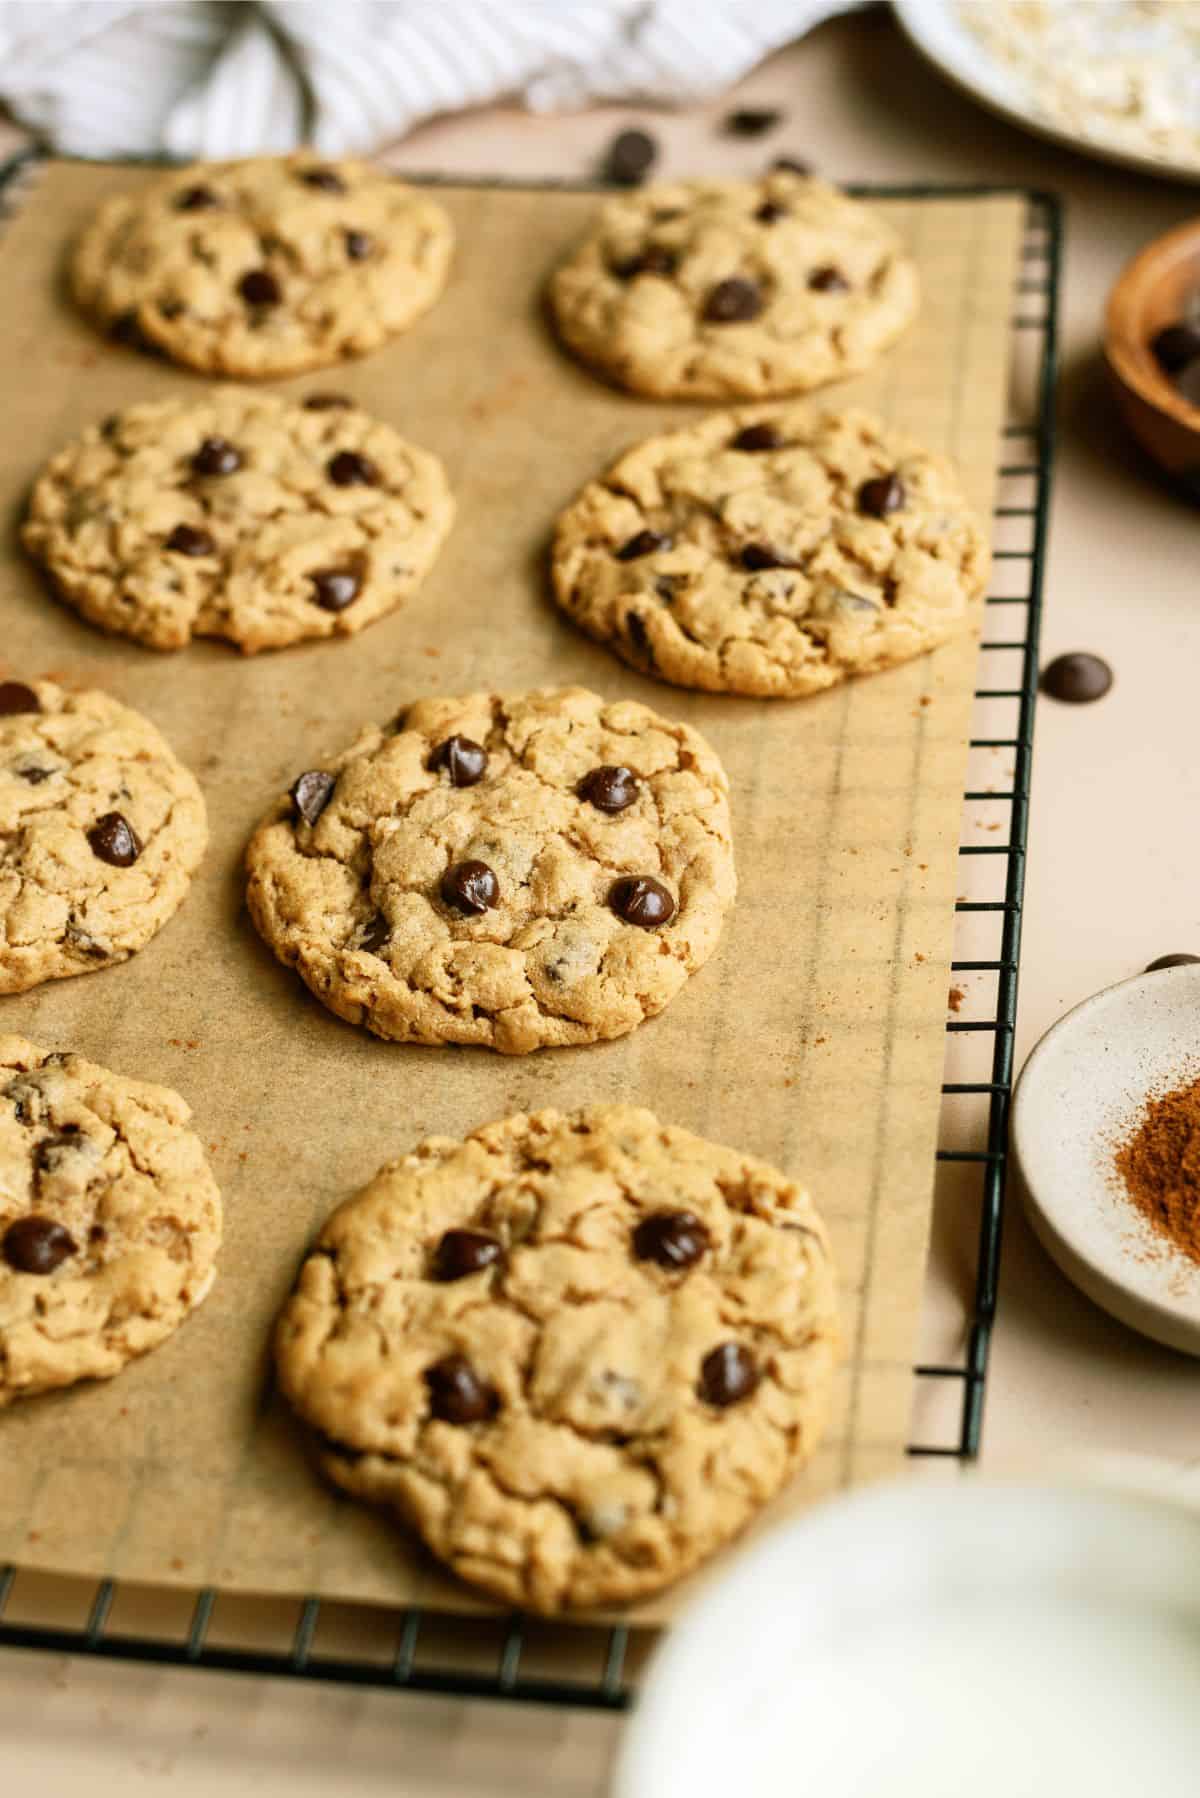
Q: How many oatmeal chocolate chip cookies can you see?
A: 8